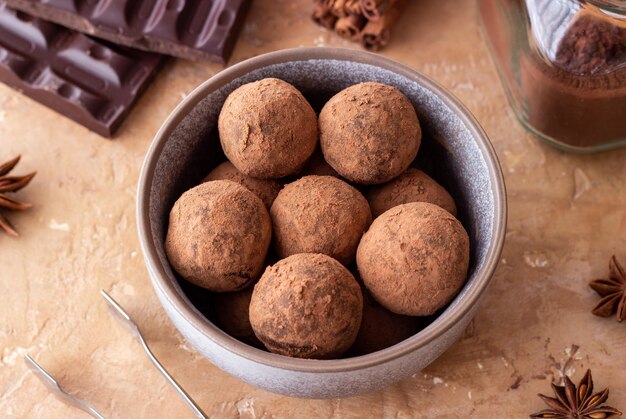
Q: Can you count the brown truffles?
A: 11